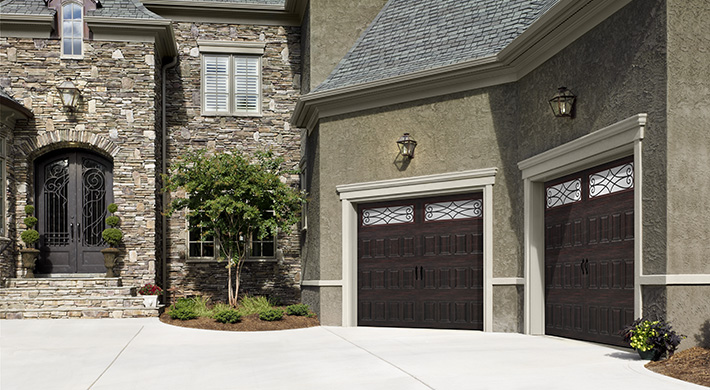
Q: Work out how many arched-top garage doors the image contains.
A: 0